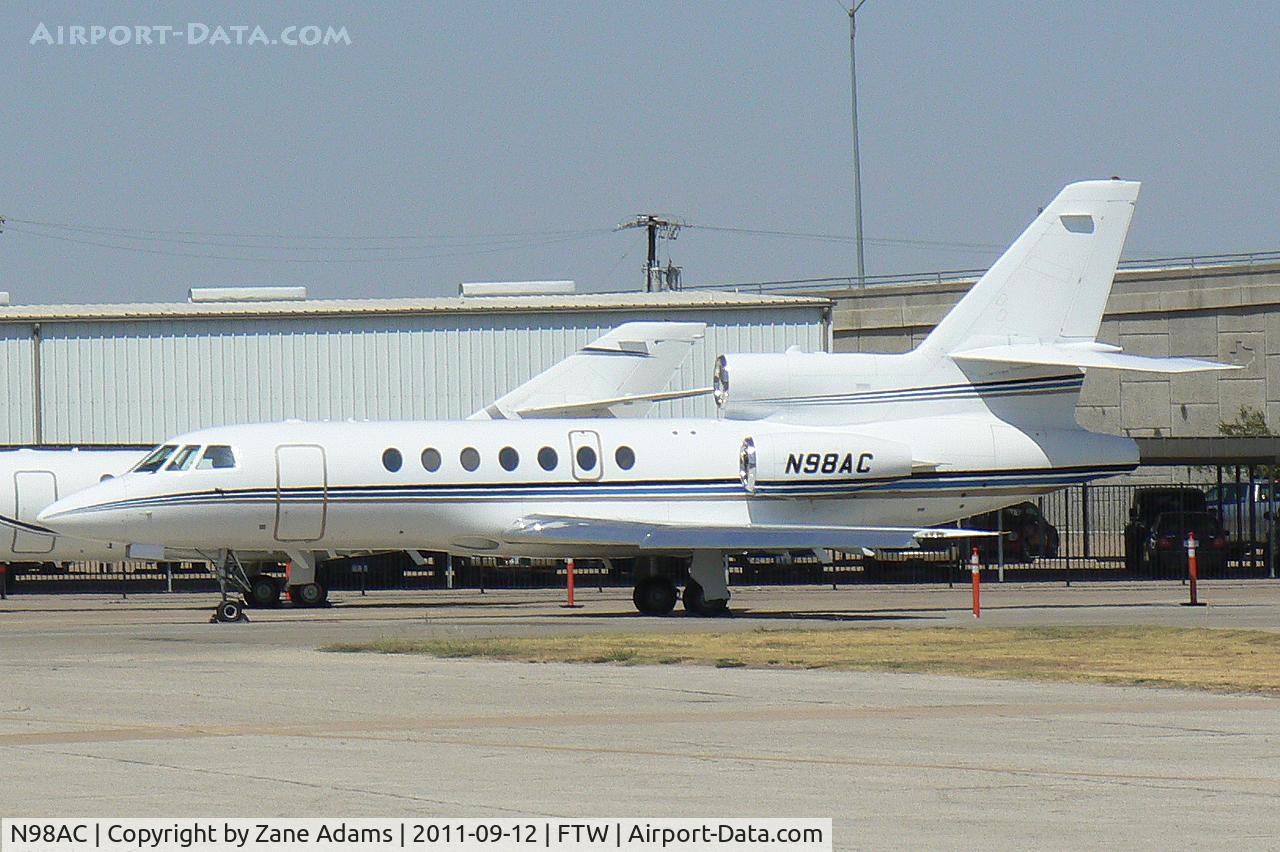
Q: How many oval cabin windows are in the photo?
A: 7